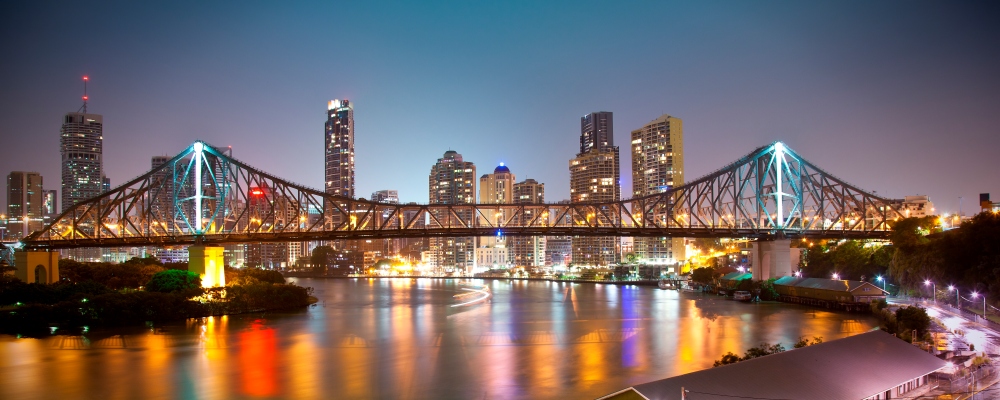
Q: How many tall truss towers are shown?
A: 2